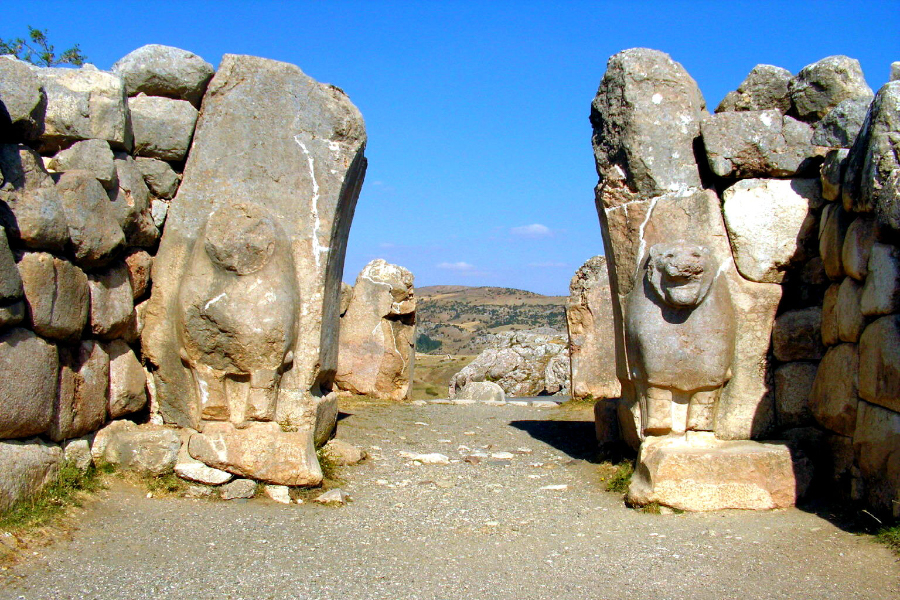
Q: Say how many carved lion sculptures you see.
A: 2